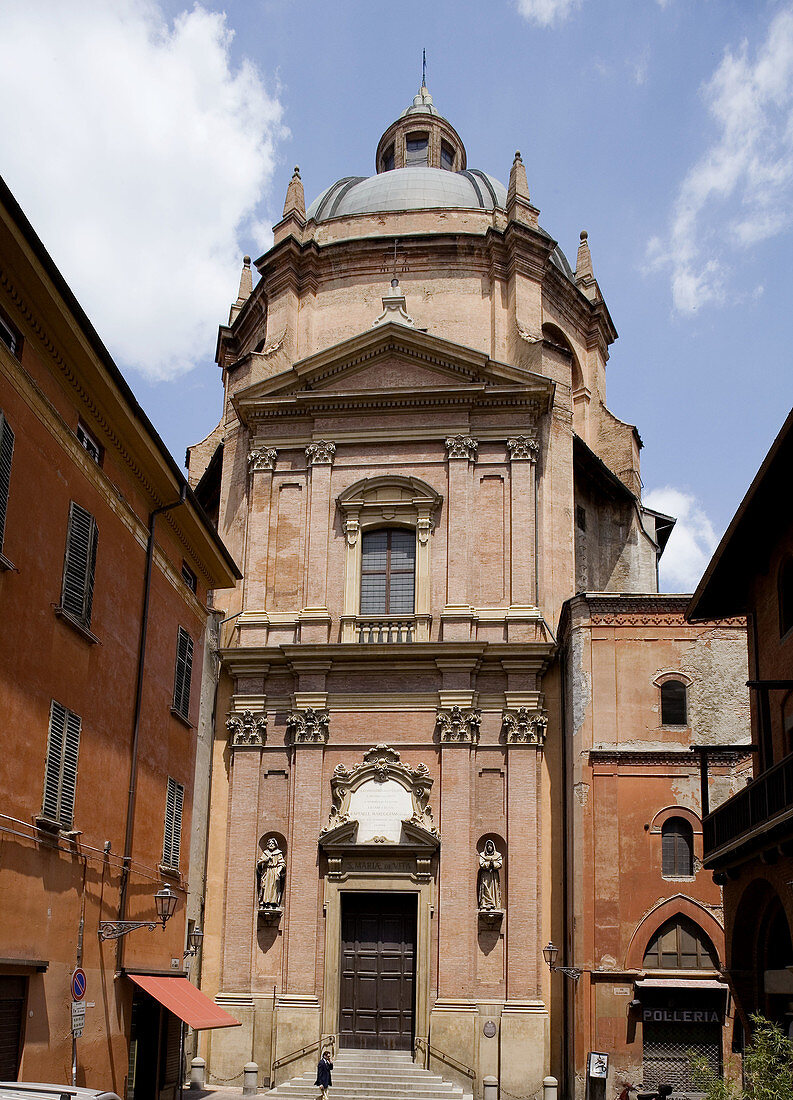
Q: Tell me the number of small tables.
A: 0